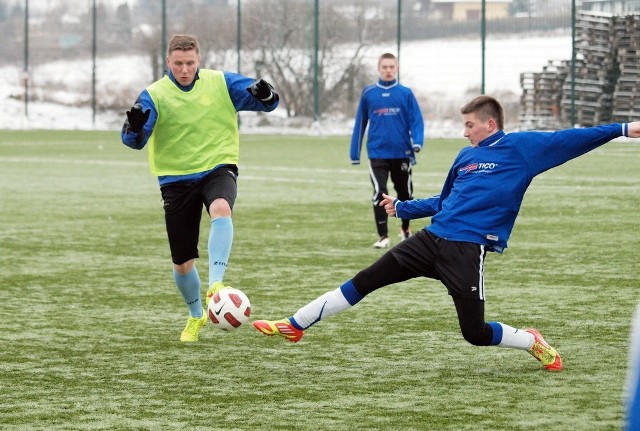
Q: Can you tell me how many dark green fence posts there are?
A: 8